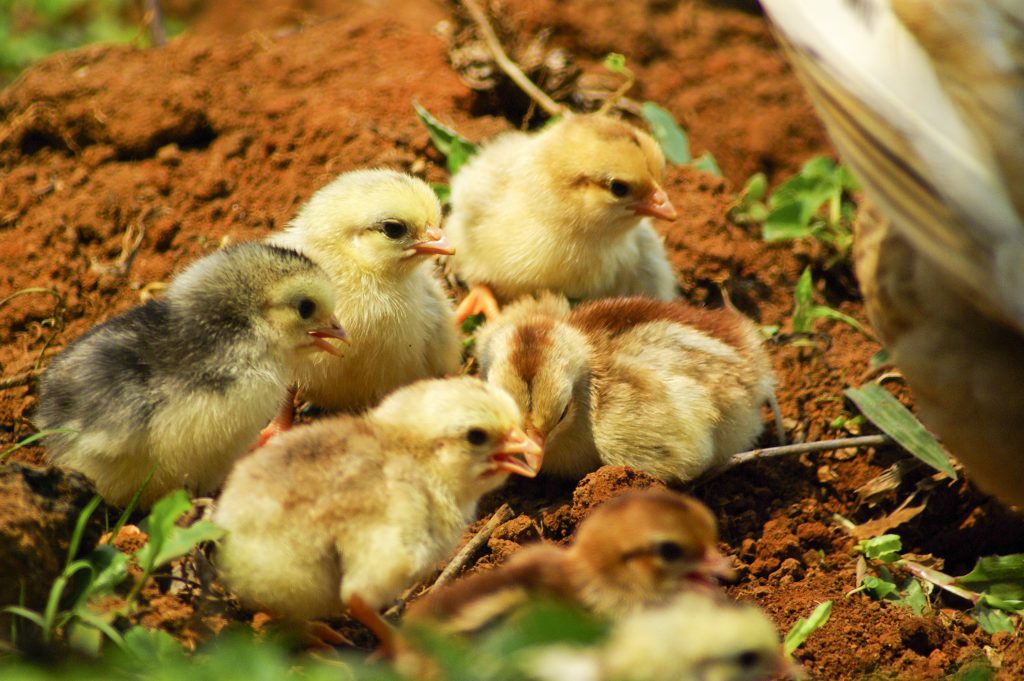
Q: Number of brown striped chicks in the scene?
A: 2